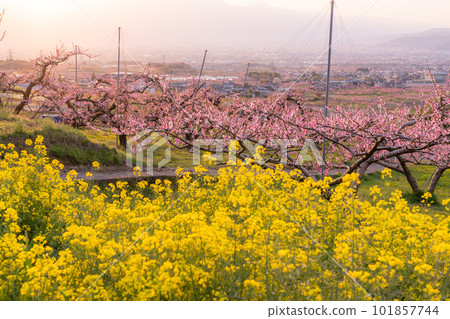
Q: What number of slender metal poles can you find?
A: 5